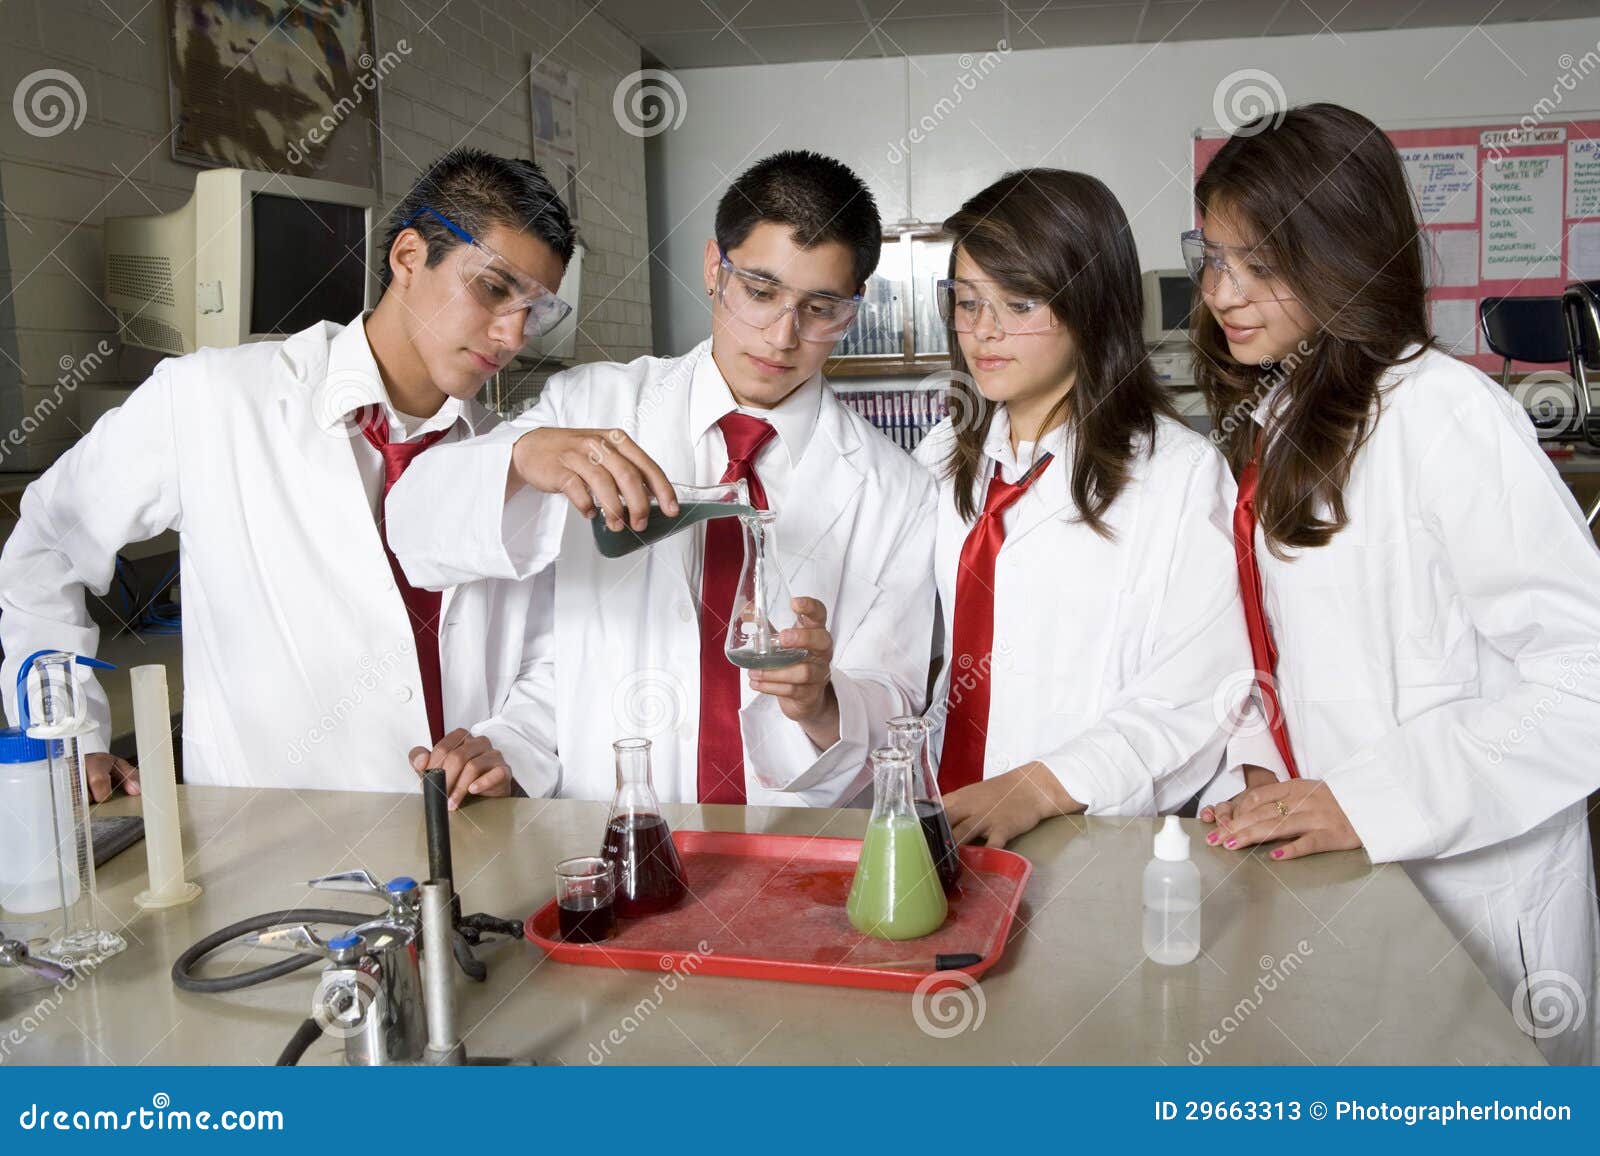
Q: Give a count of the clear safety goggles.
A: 4